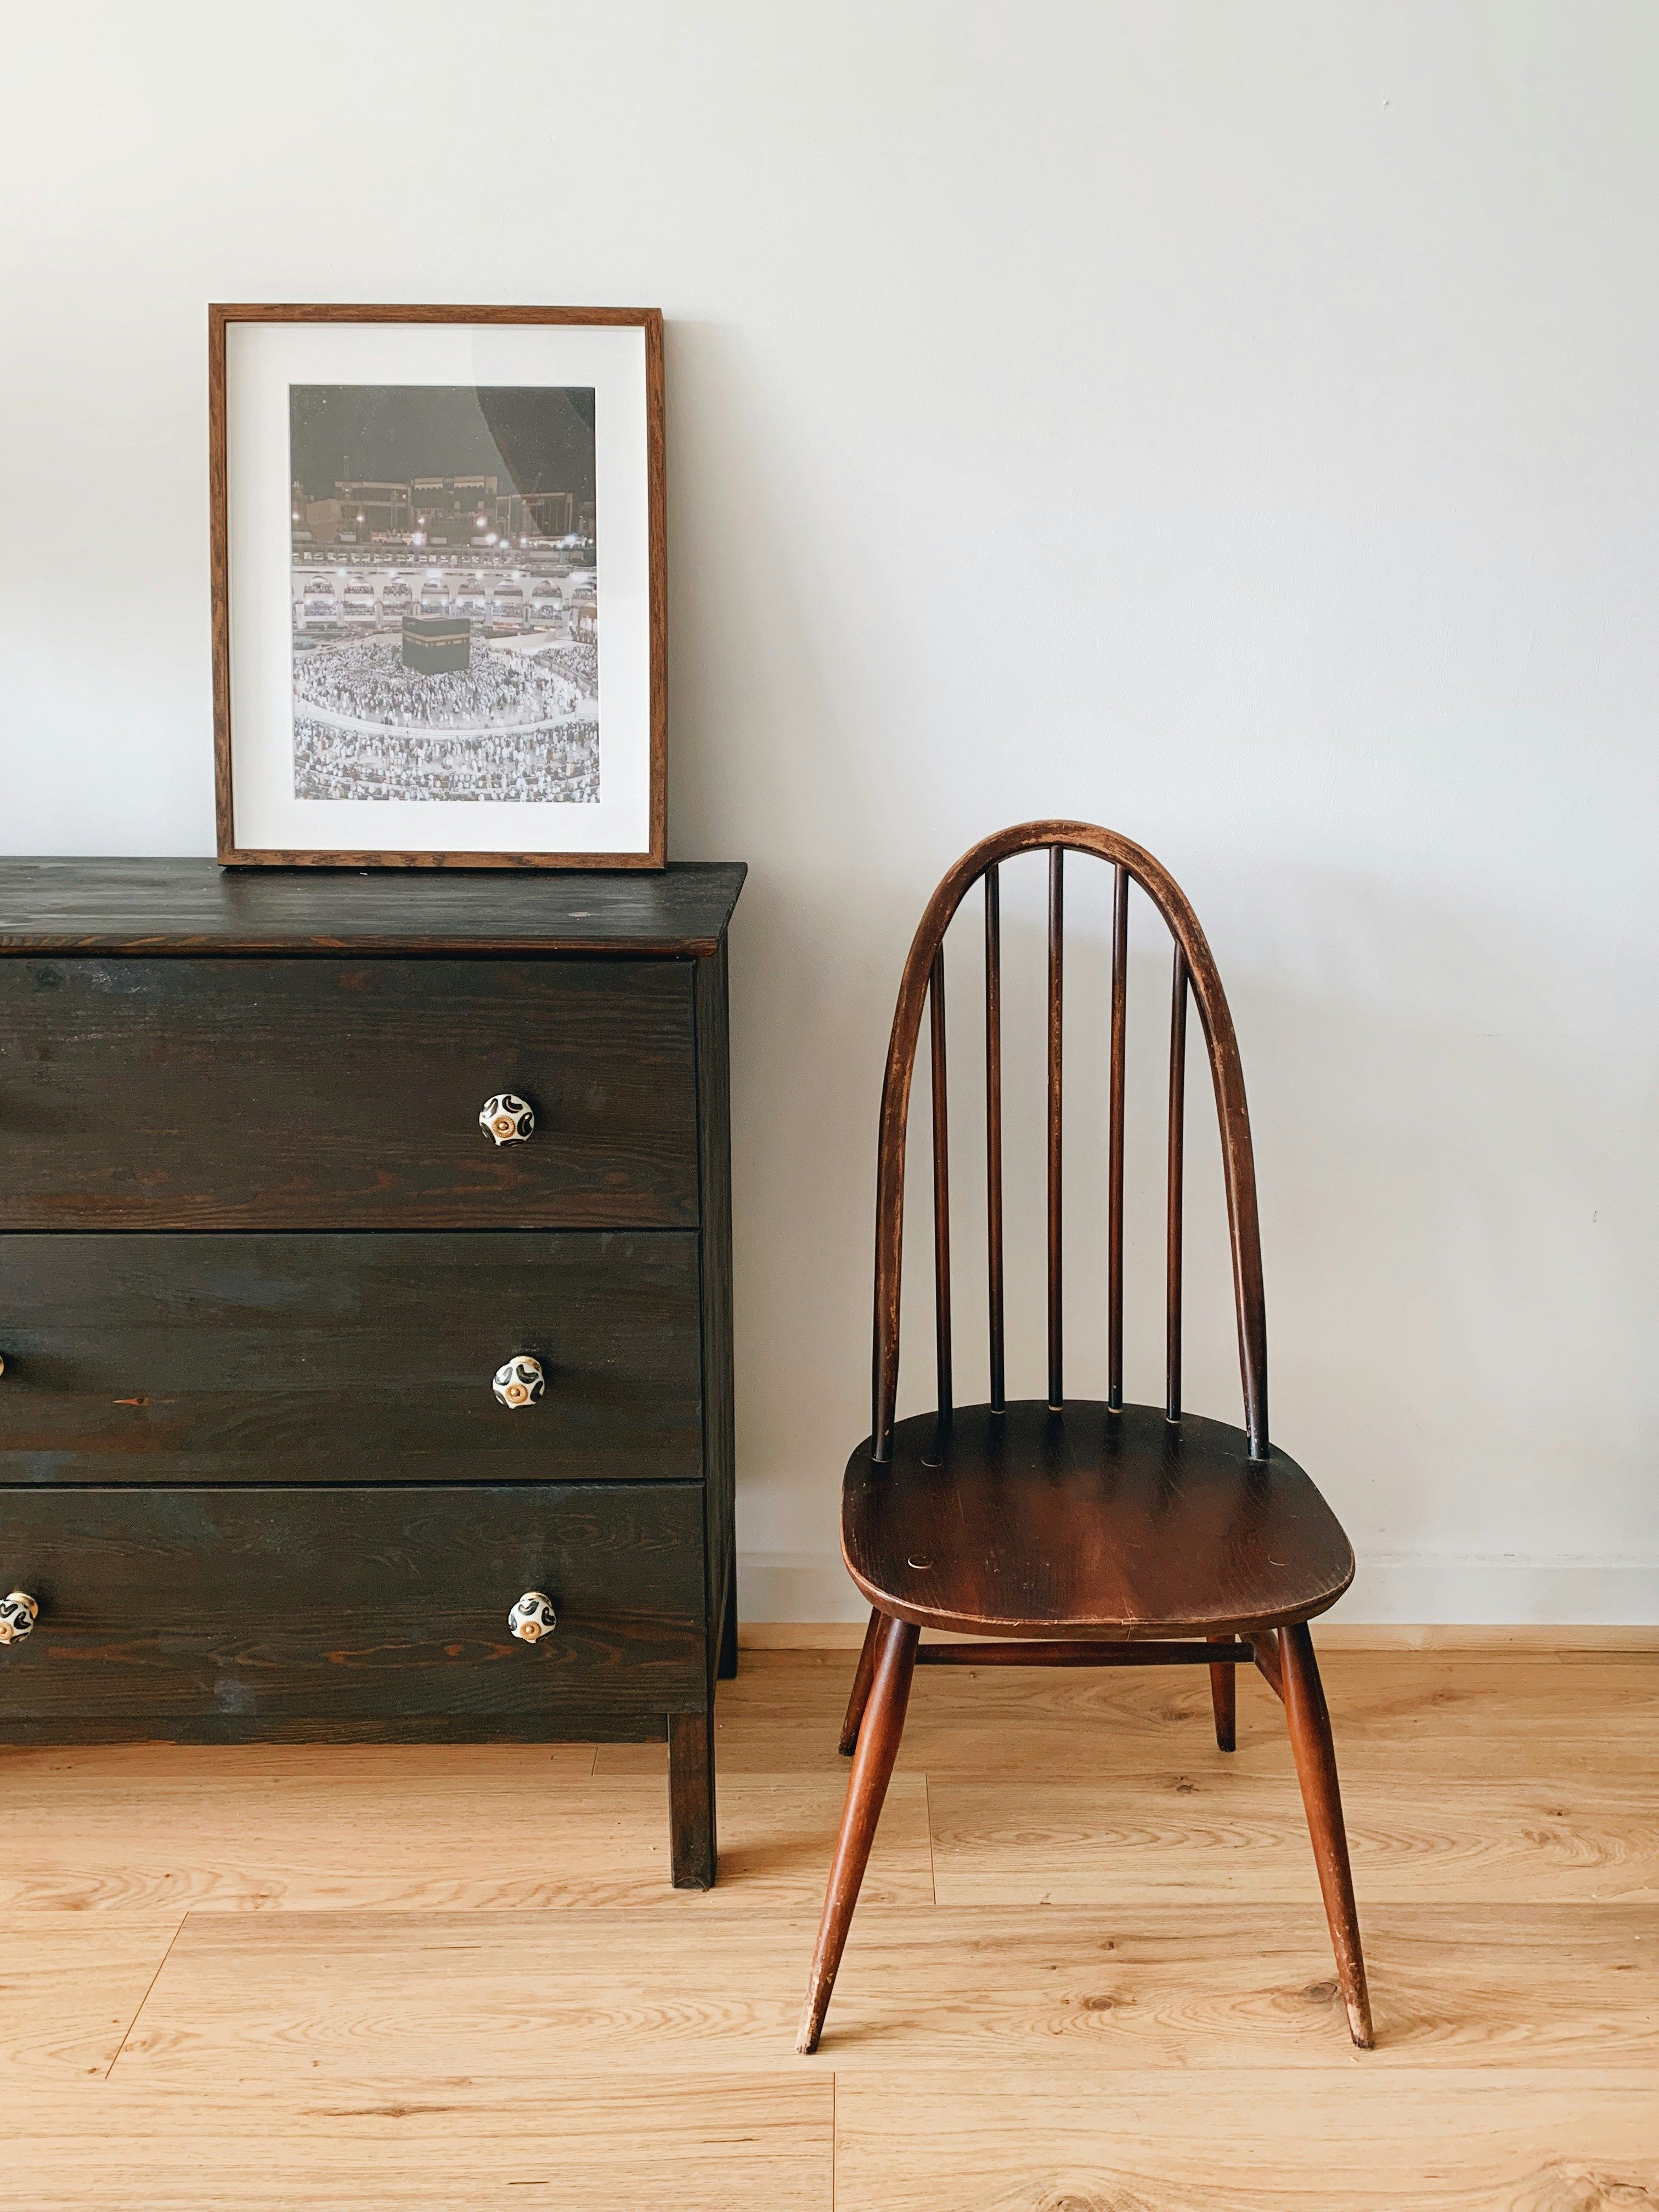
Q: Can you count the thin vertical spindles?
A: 5